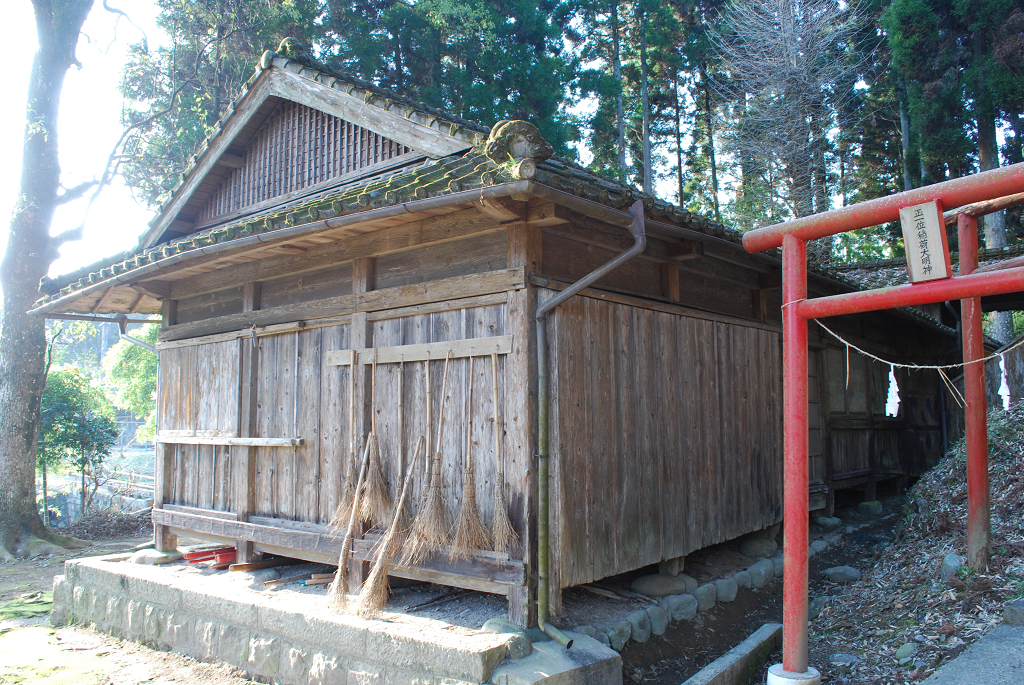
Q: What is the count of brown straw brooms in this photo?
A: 9